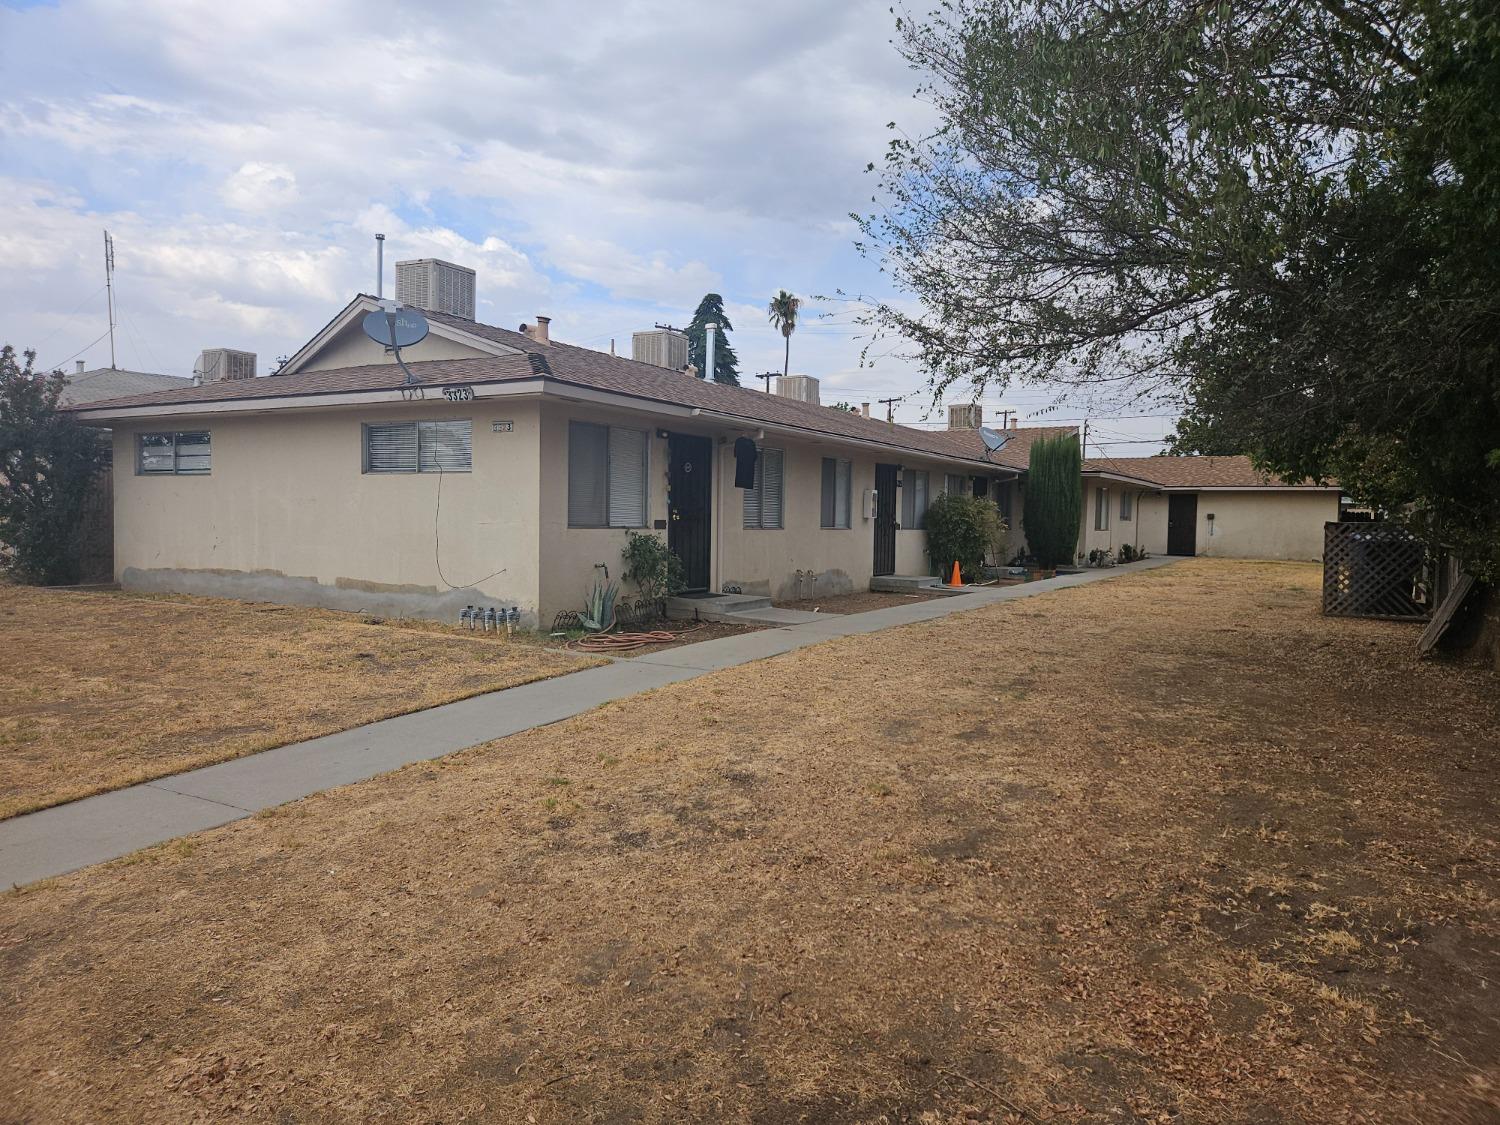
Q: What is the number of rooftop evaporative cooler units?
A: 5